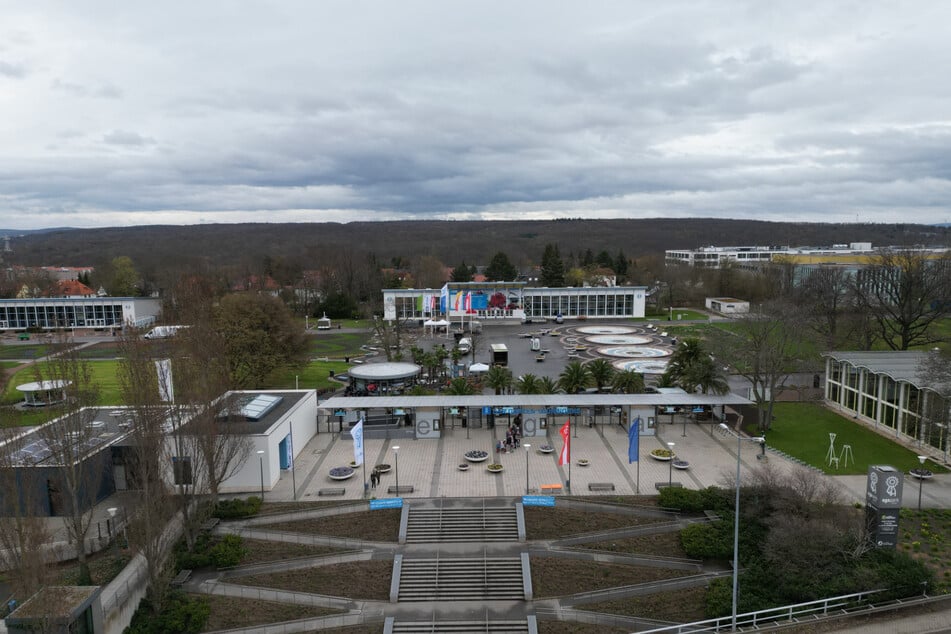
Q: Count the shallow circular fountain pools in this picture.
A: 4